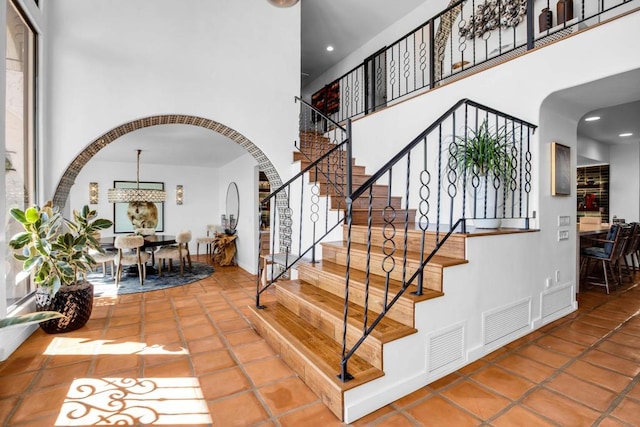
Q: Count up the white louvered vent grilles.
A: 3